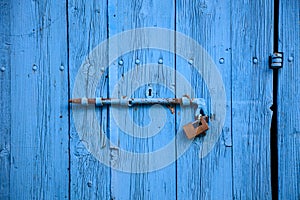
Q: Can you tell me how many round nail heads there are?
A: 11